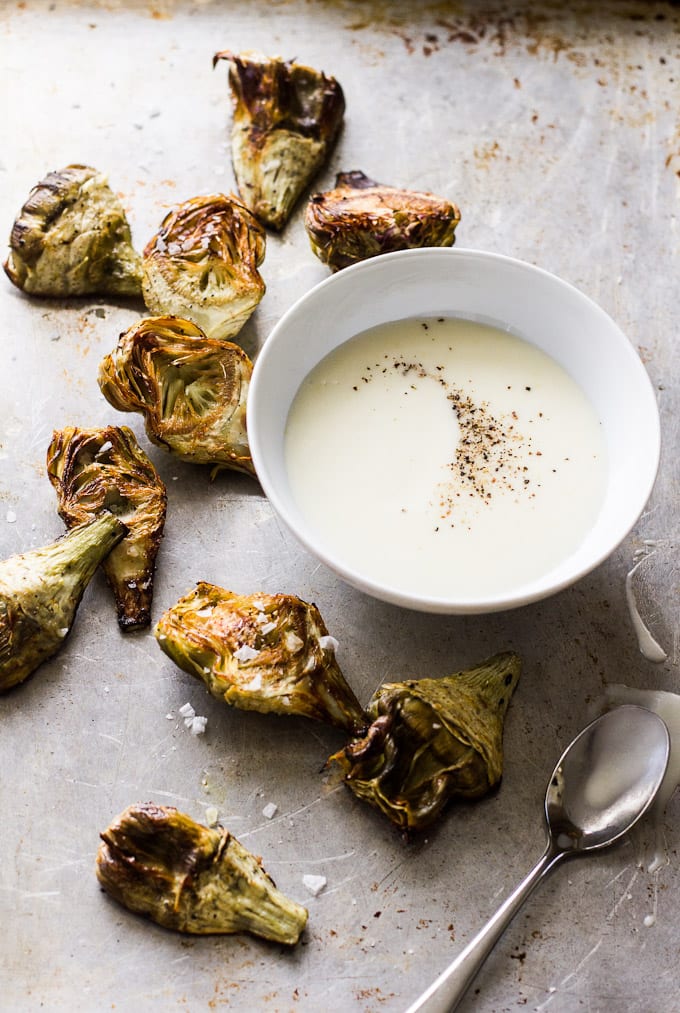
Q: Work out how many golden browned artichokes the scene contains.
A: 10